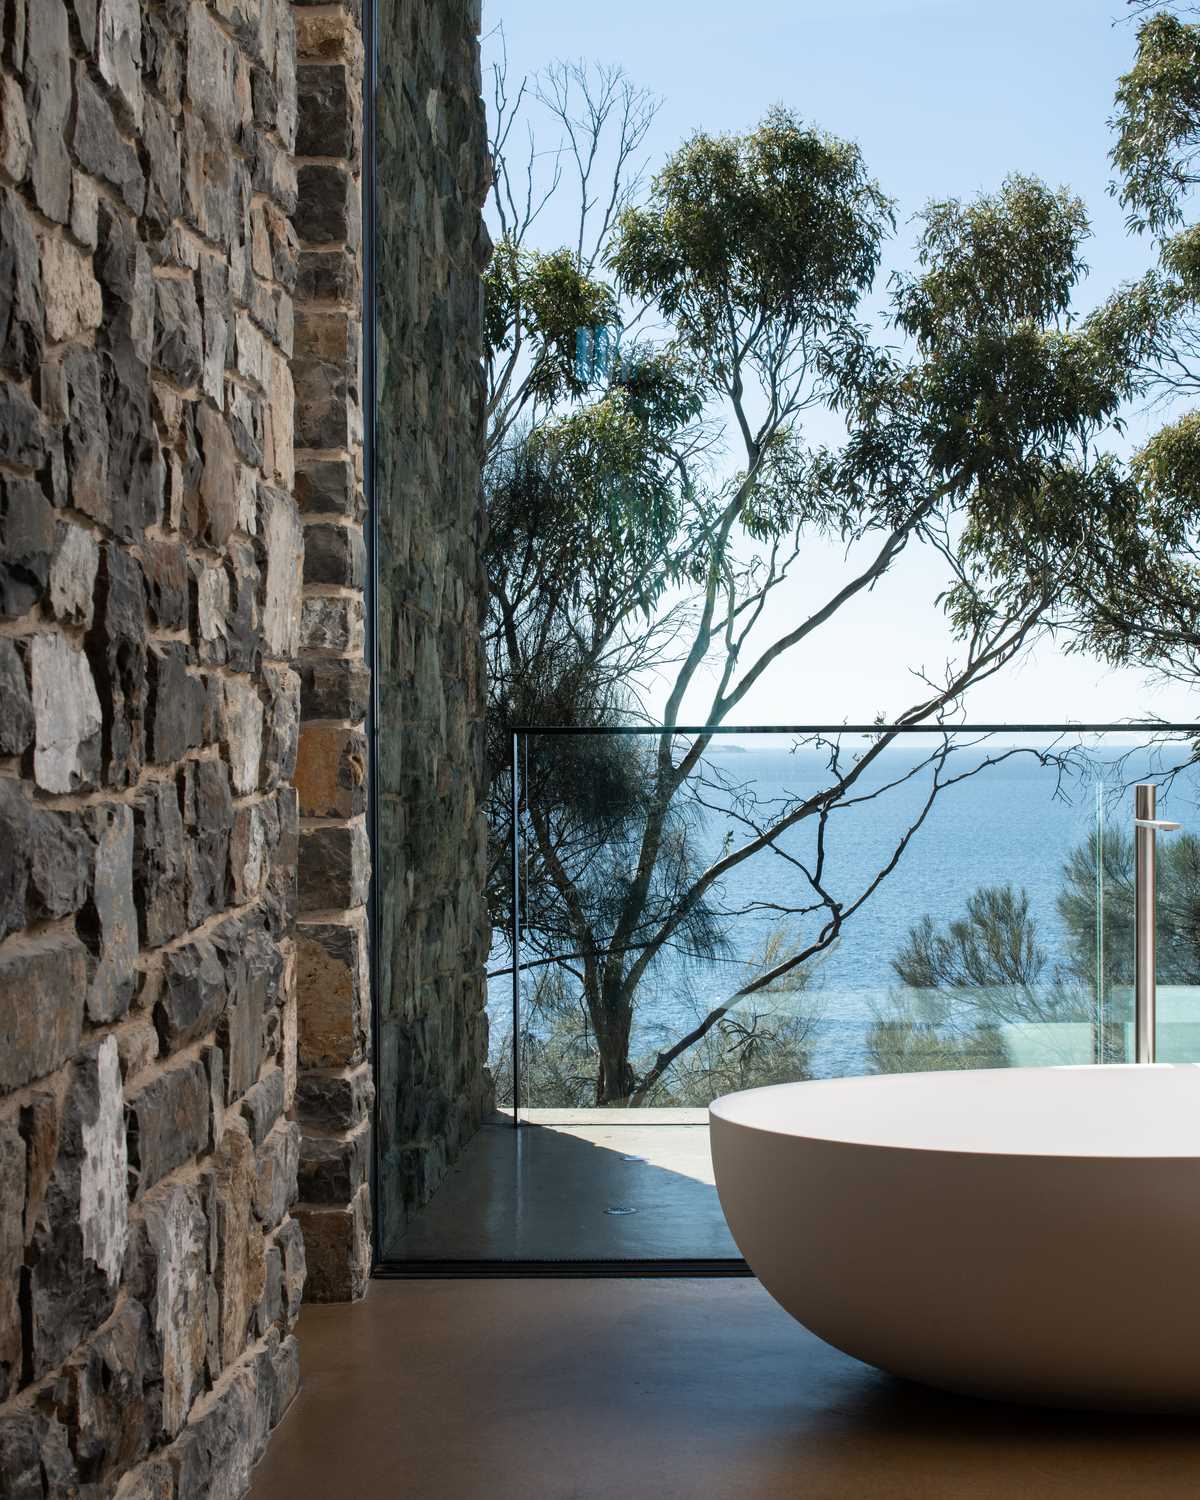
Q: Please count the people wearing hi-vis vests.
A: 0